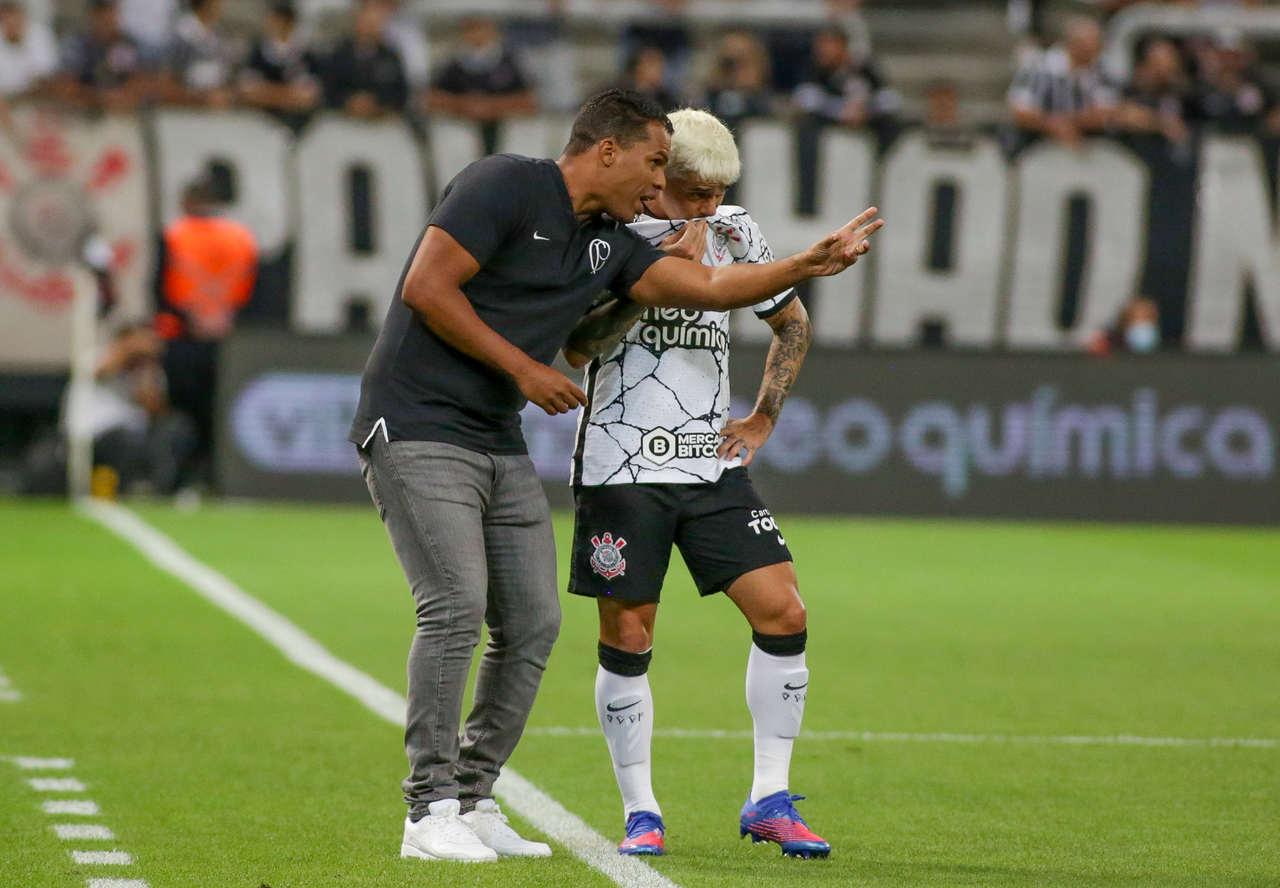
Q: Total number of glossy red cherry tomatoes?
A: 0